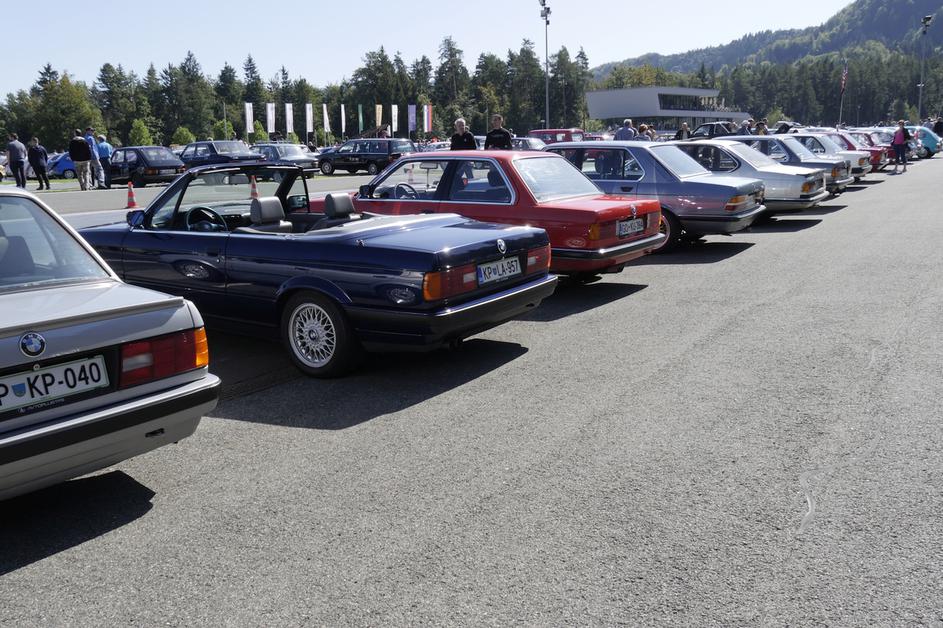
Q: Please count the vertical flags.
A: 11